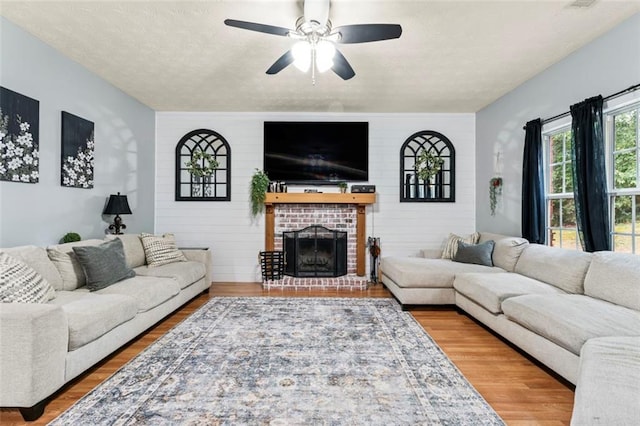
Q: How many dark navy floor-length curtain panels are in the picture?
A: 2